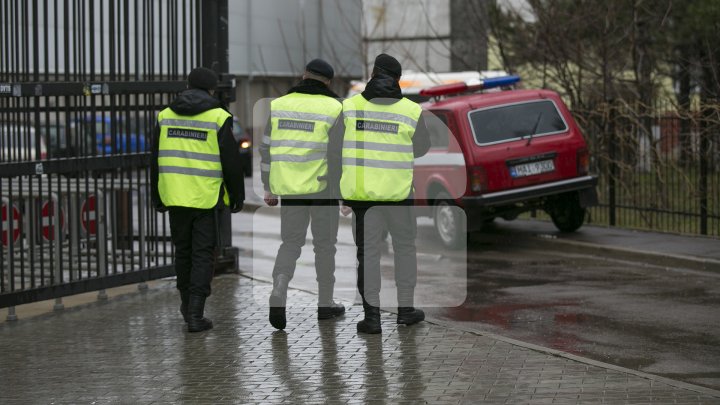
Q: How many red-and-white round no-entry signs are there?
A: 3